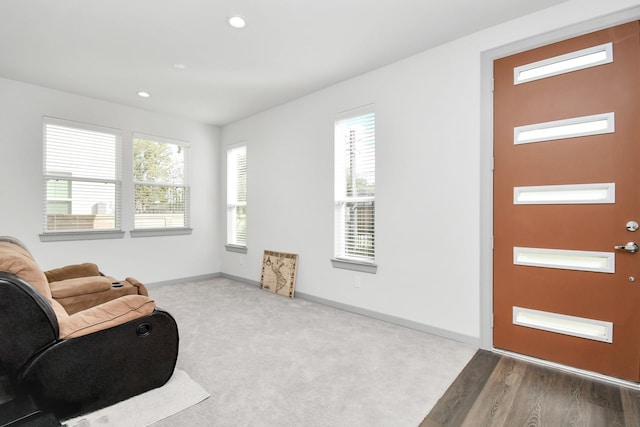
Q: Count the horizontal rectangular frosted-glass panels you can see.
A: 5